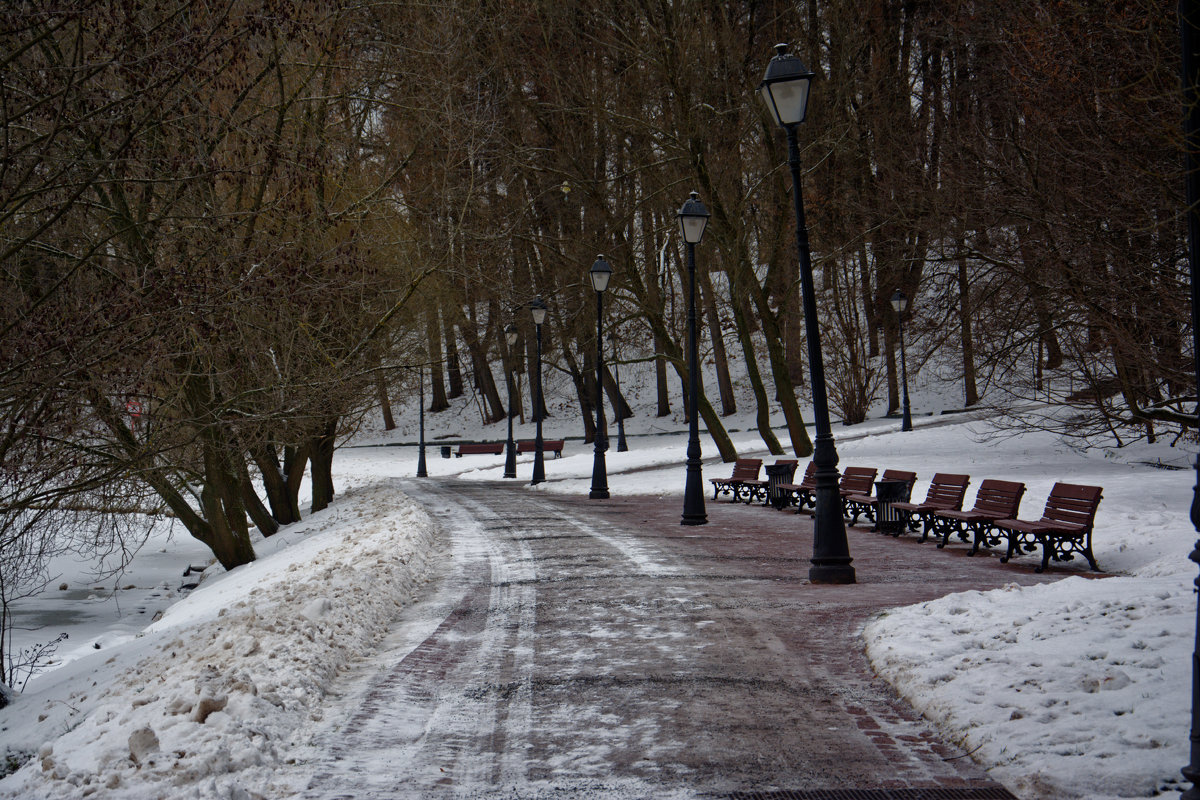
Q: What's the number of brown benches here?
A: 10